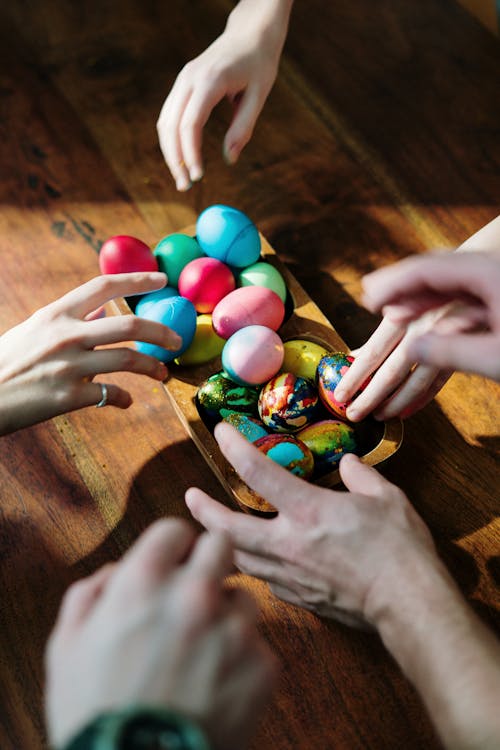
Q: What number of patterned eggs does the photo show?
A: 6